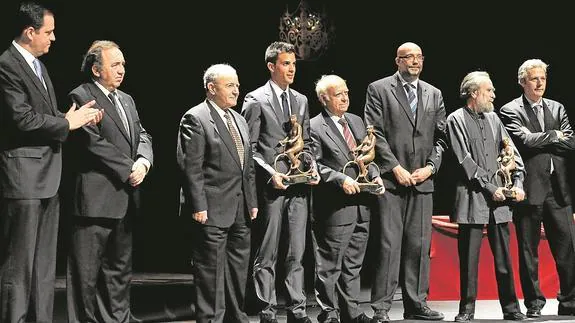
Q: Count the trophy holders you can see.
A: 3